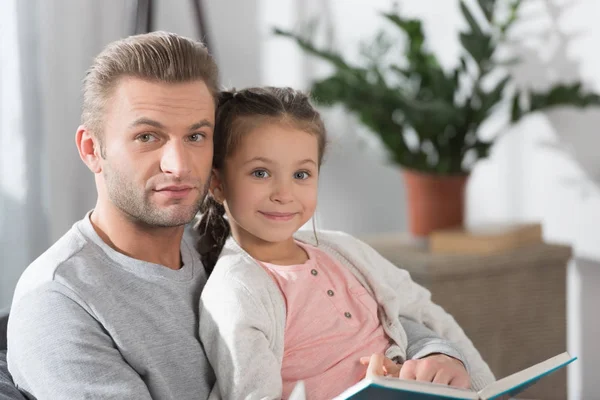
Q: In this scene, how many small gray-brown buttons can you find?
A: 3